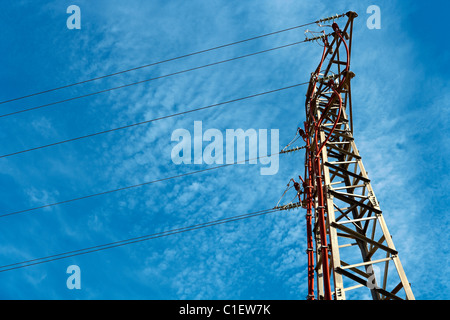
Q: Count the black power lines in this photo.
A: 6